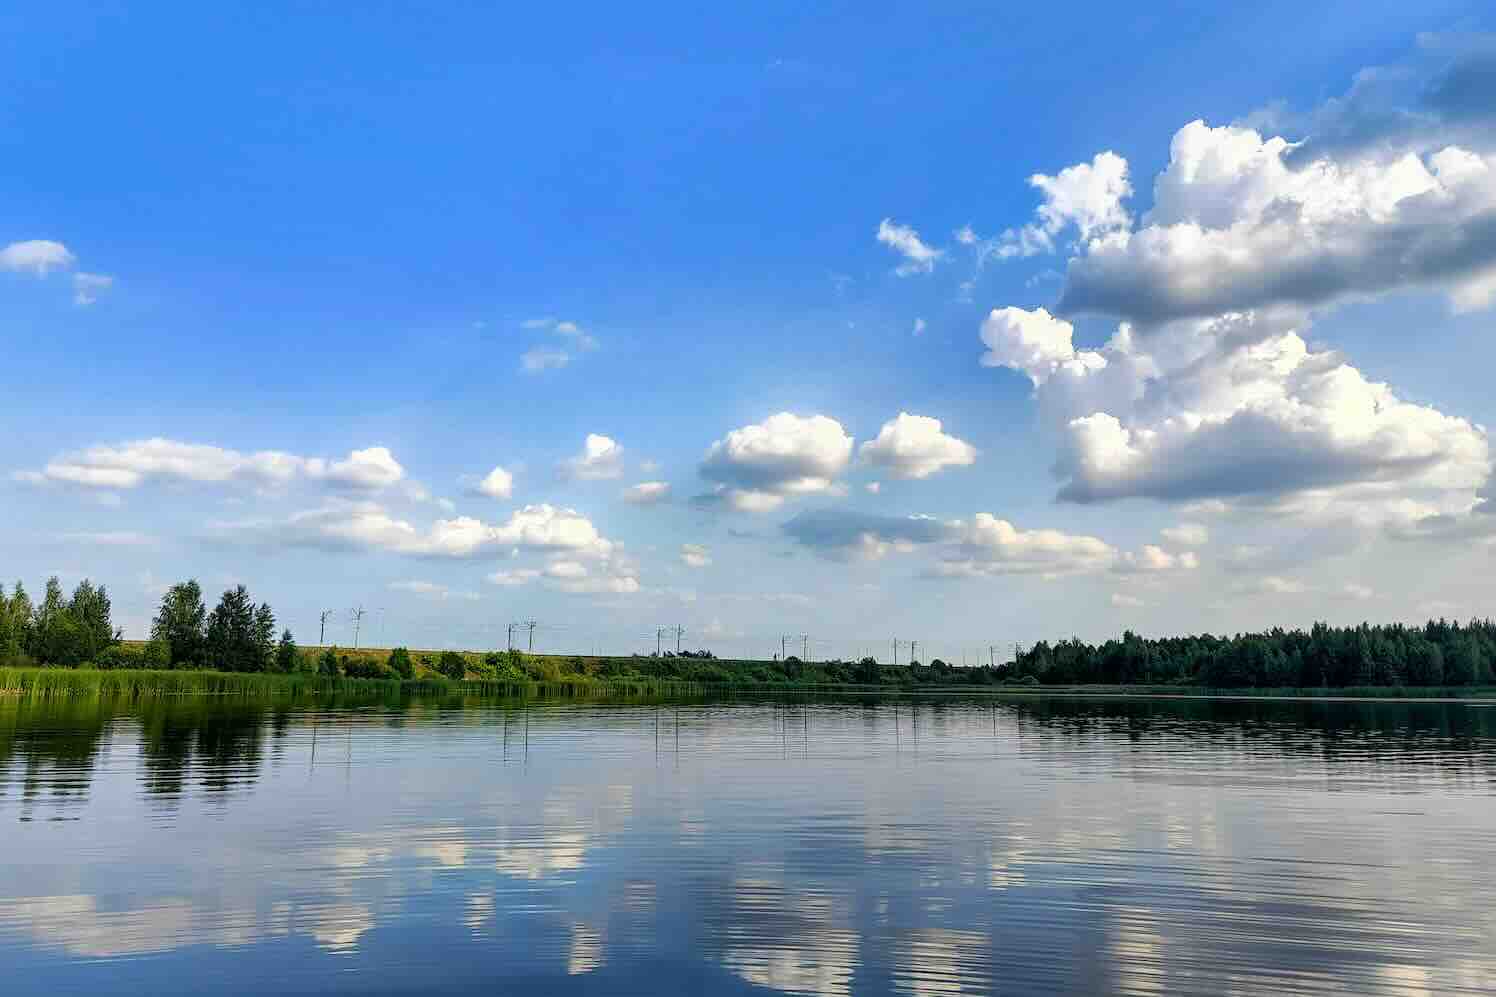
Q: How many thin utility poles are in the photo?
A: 12